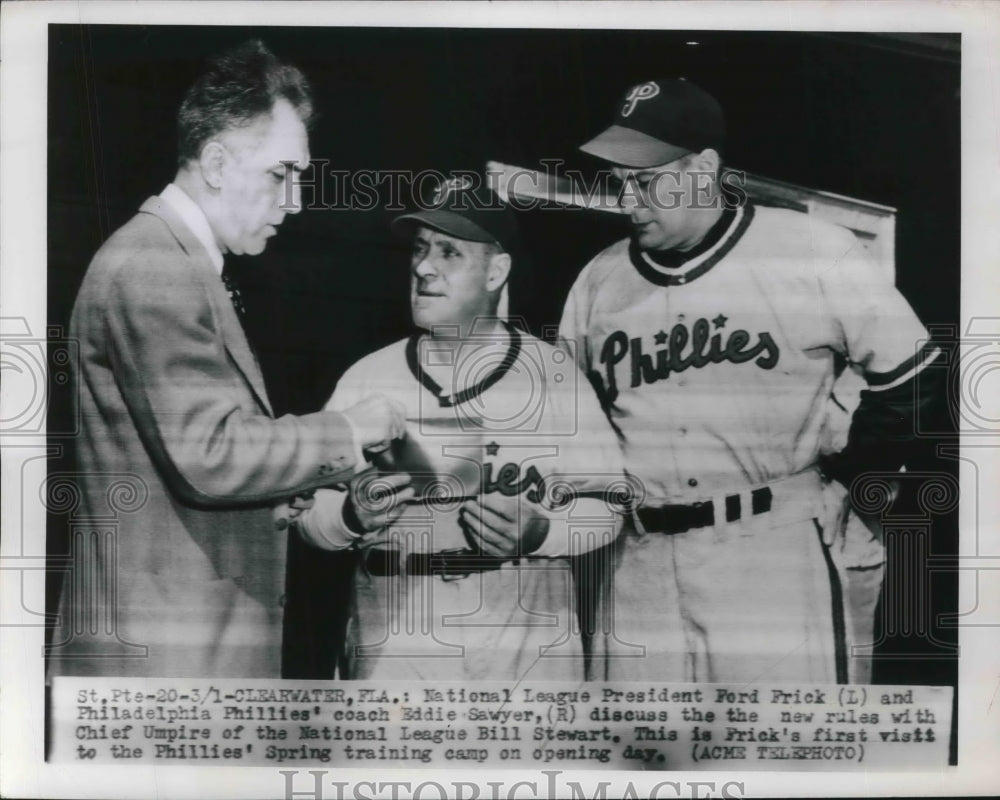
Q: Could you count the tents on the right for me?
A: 0